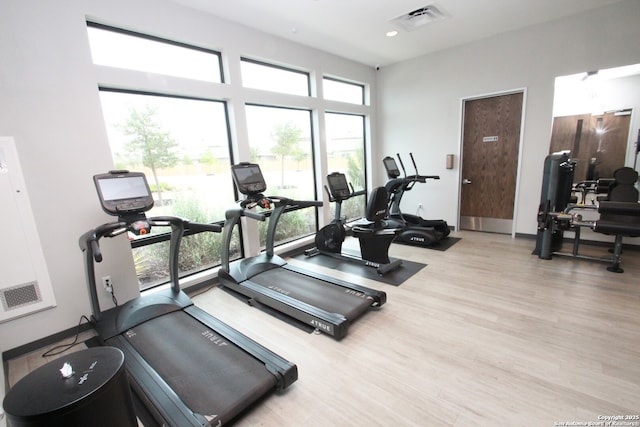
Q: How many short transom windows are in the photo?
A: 3